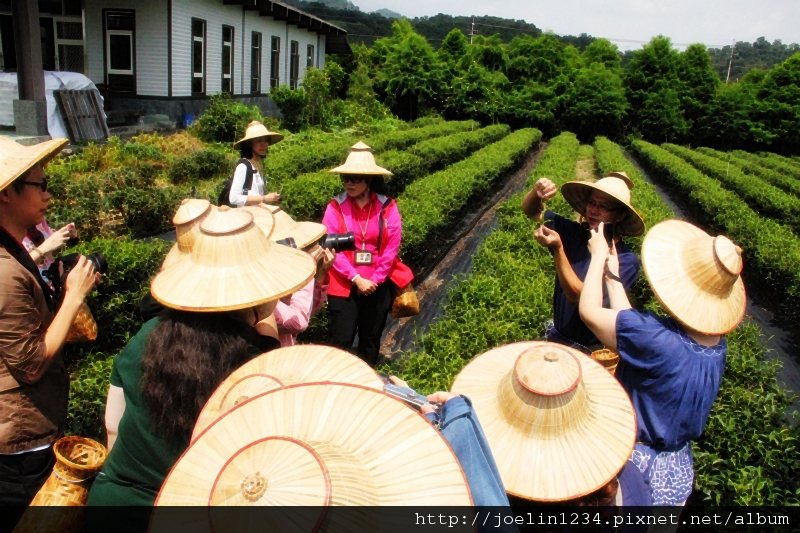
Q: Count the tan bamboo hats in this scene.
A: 11